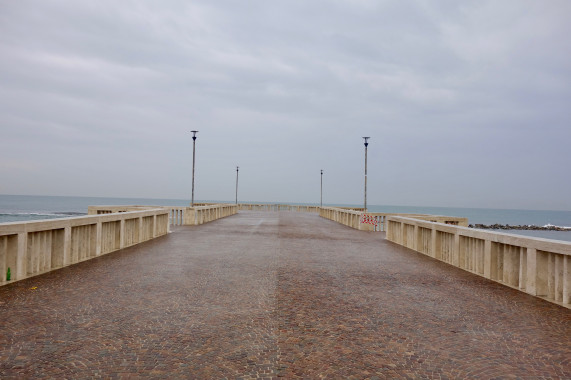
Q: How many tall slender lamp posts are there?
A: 4